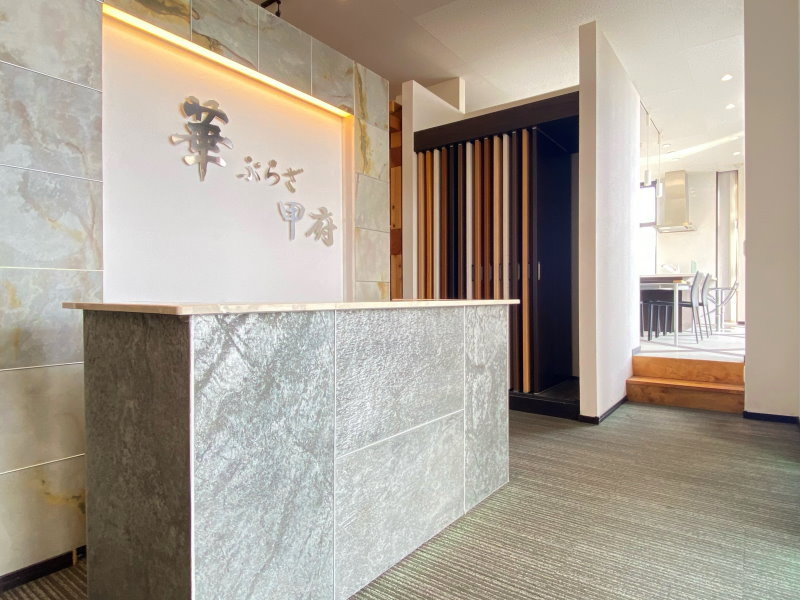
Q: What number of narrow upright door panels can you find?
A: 14